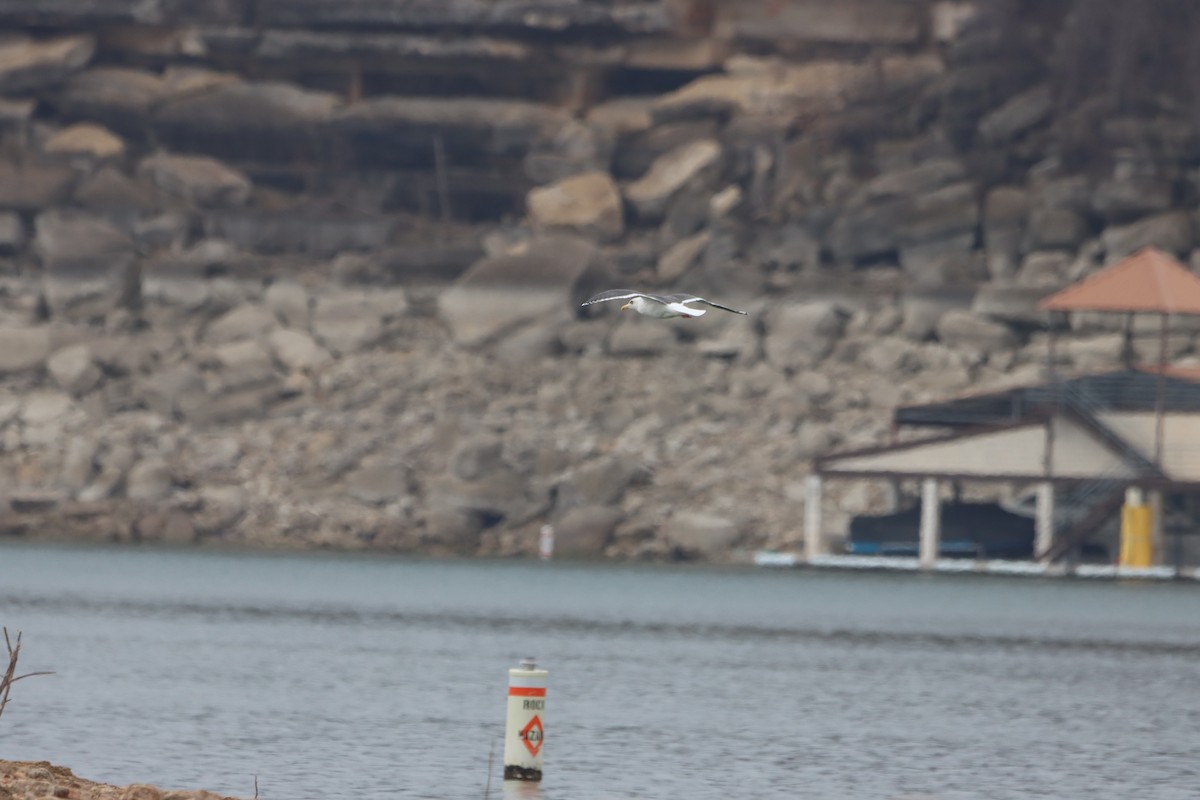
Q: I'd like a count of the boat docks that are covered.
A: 1